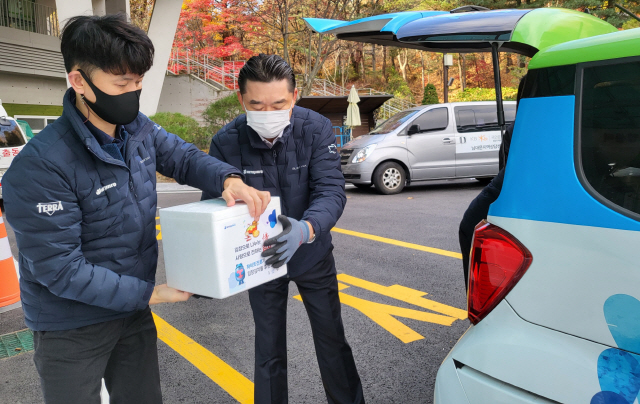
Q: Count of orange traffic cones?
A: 1